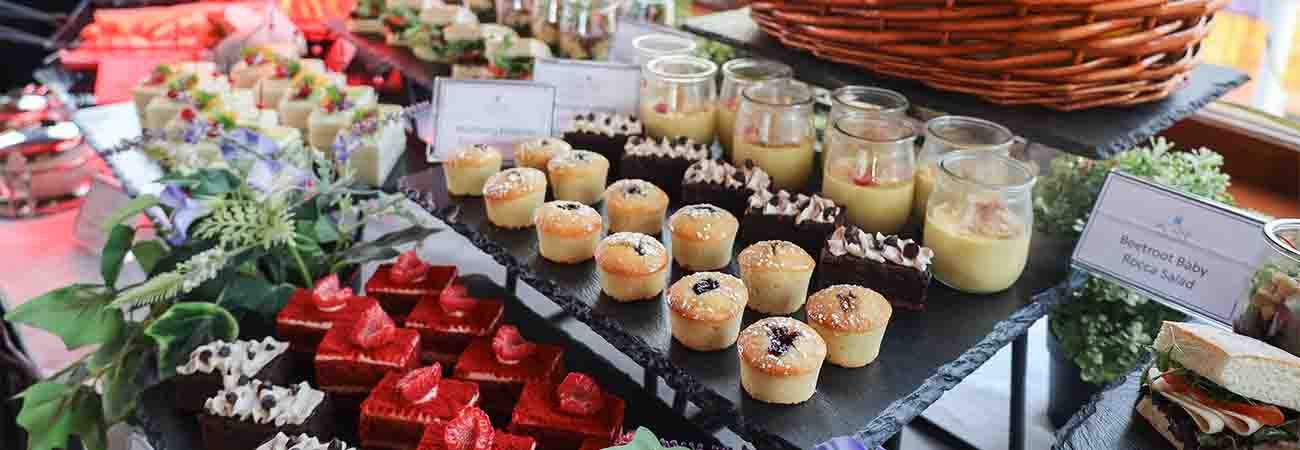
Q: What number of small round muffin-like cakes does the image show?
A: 12